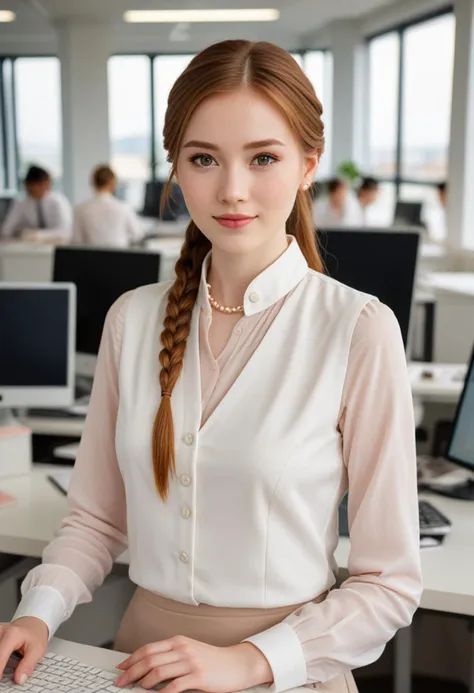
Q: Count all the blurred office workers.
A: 5